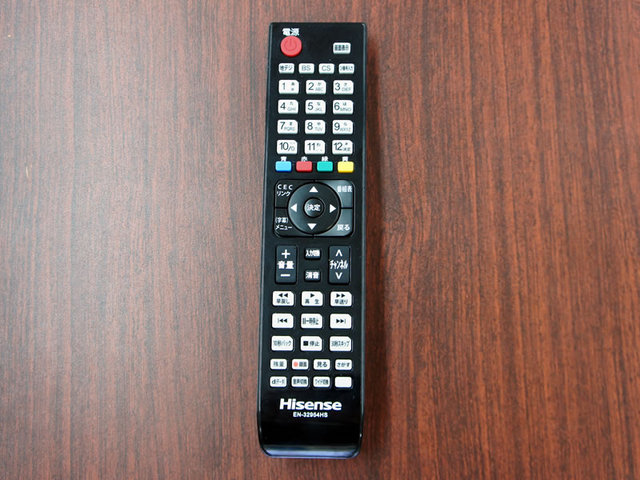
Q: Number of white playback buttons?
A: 9